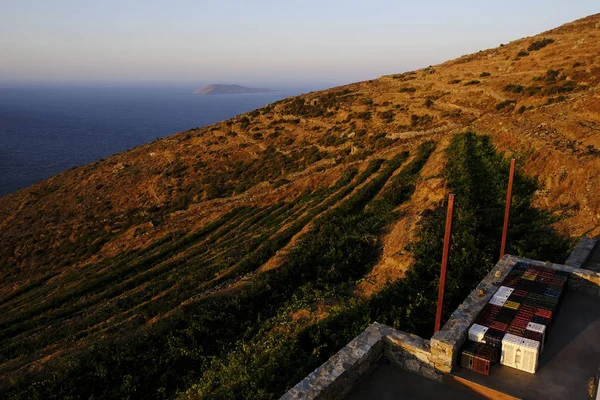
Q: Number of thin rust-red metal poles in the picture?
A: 2